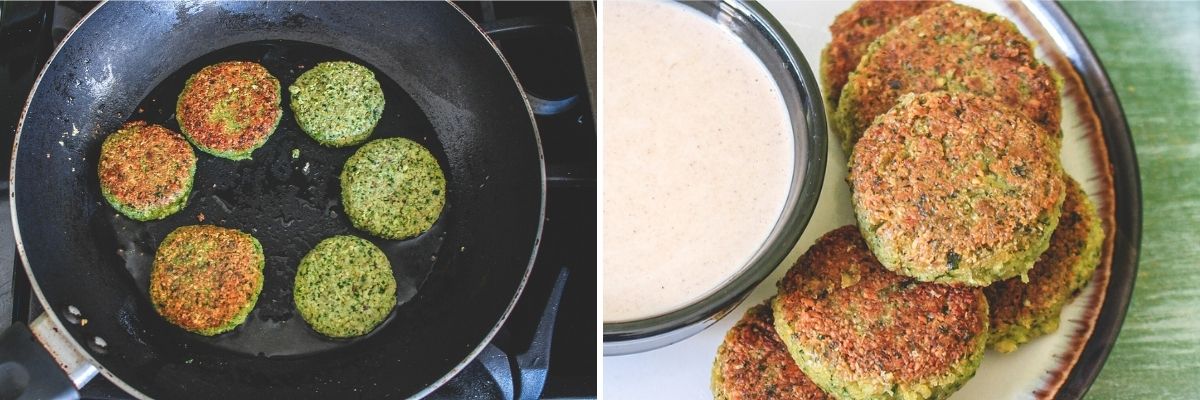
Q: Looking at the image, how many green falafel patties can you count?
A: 3